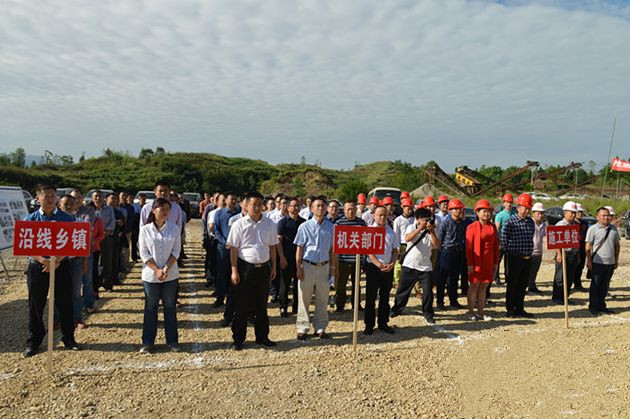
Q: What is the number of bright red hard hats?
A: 14